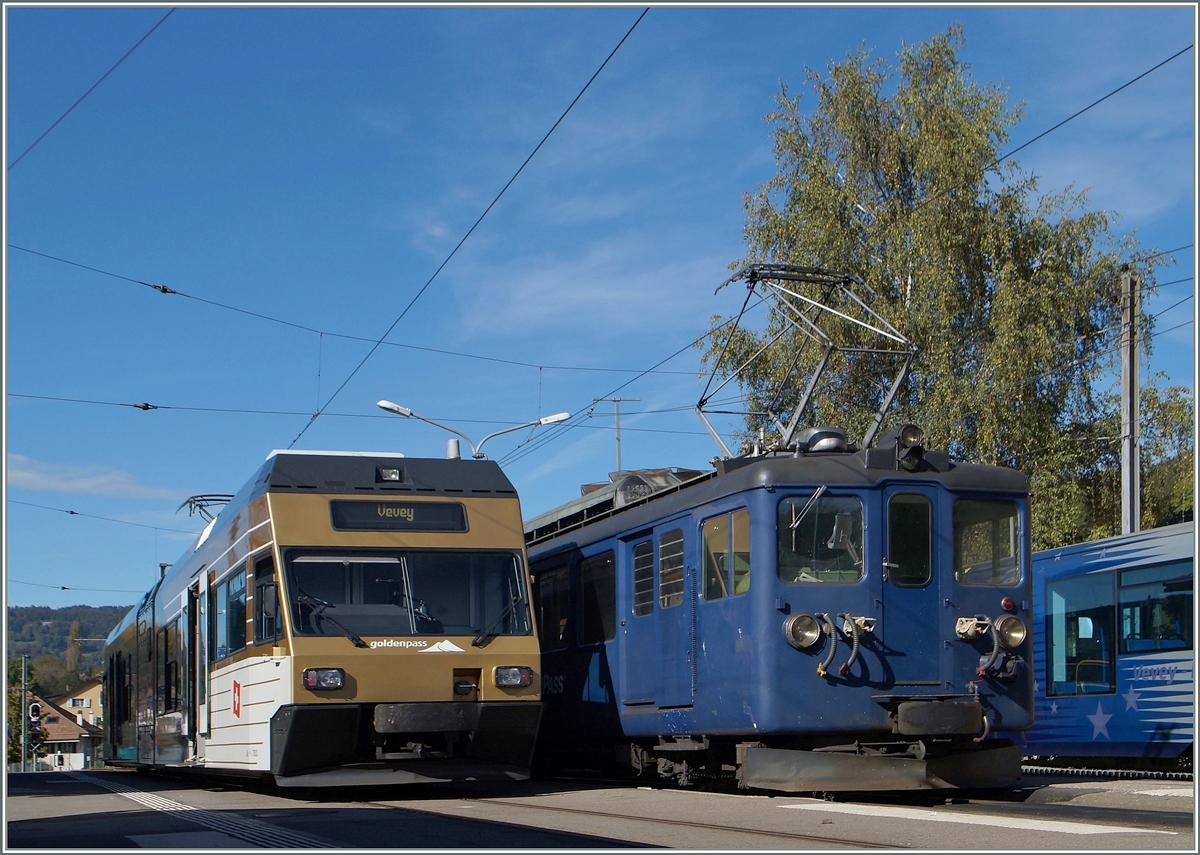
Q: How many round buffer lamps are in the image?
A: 2